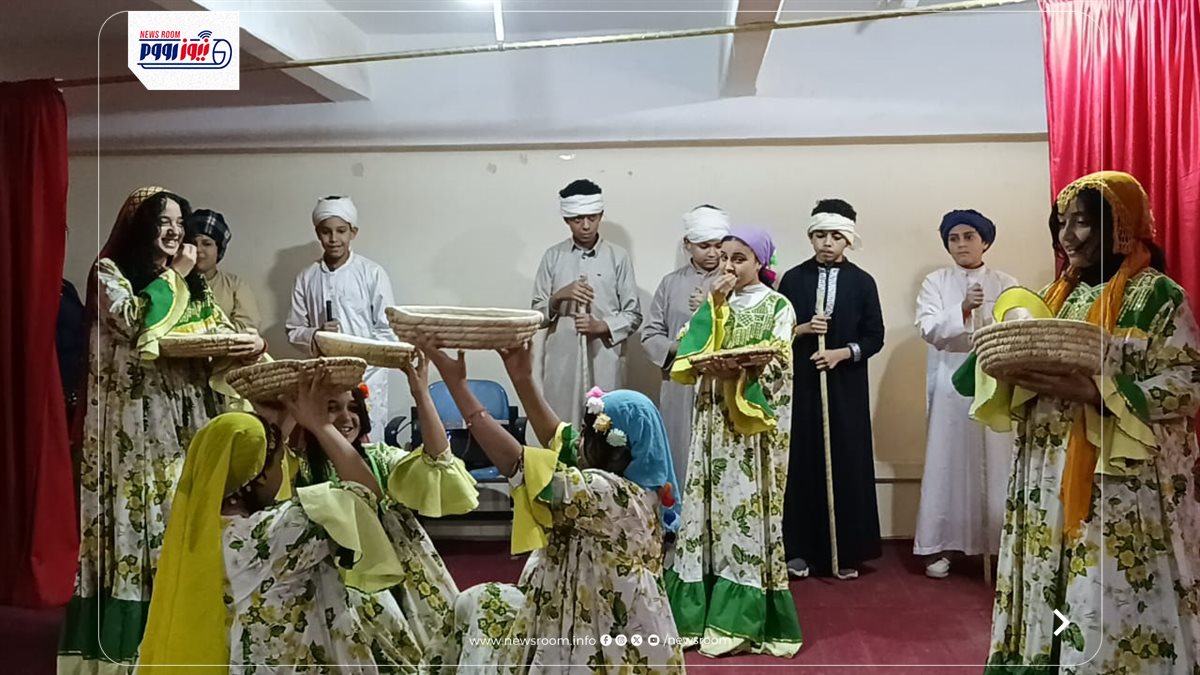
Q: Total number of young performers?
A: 12